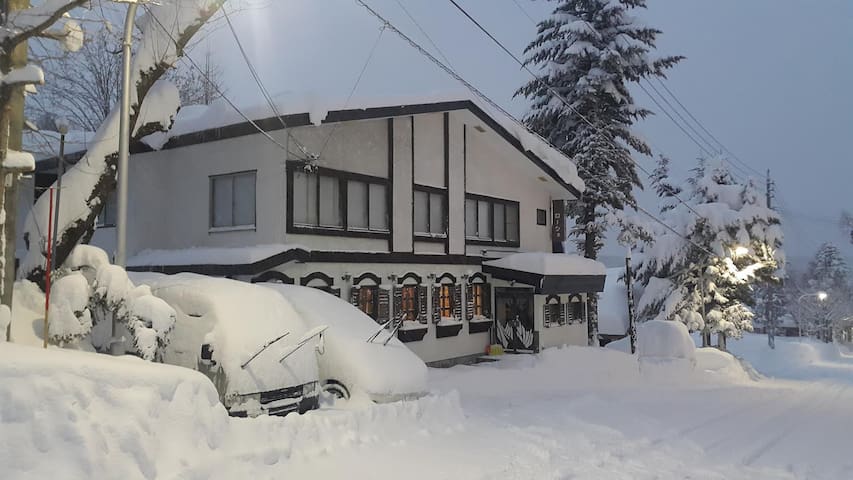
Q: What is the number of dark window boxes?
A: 3